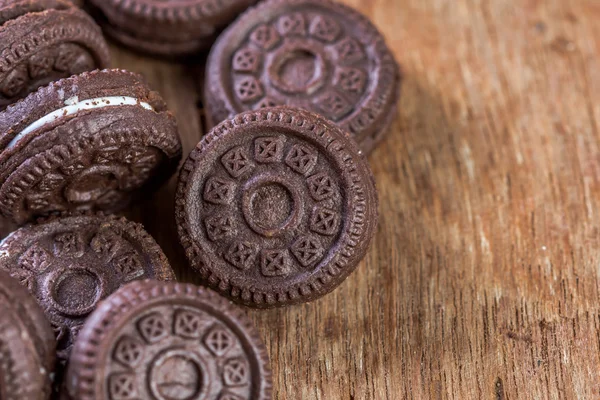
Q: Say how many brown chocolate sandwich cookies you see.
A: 8